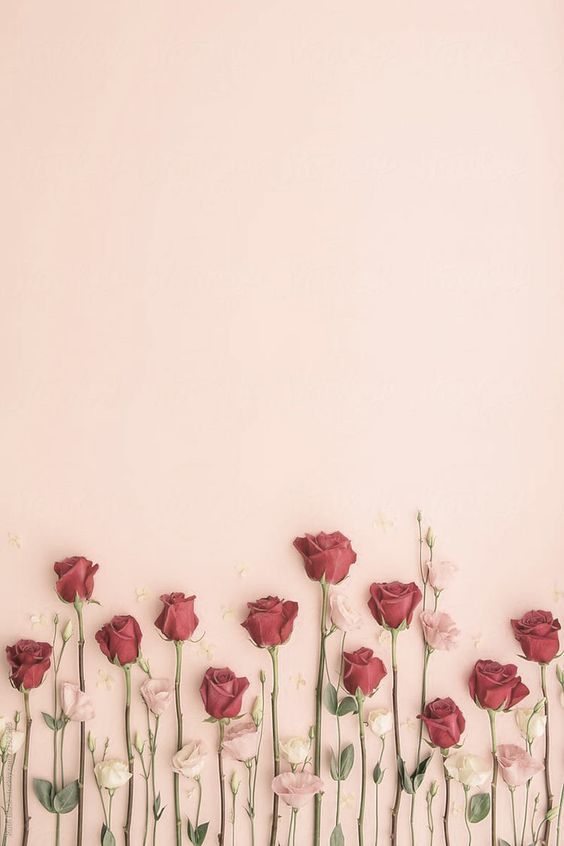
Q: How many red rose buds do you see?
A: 12